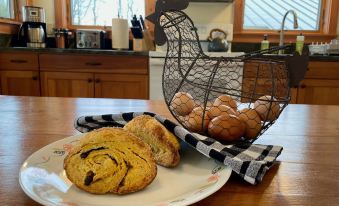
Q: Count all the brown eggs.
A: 7